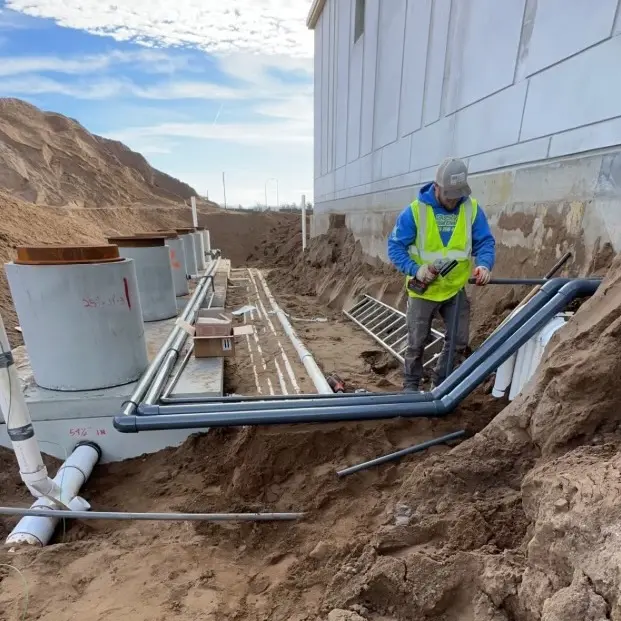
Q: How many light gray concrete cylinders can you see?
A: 6